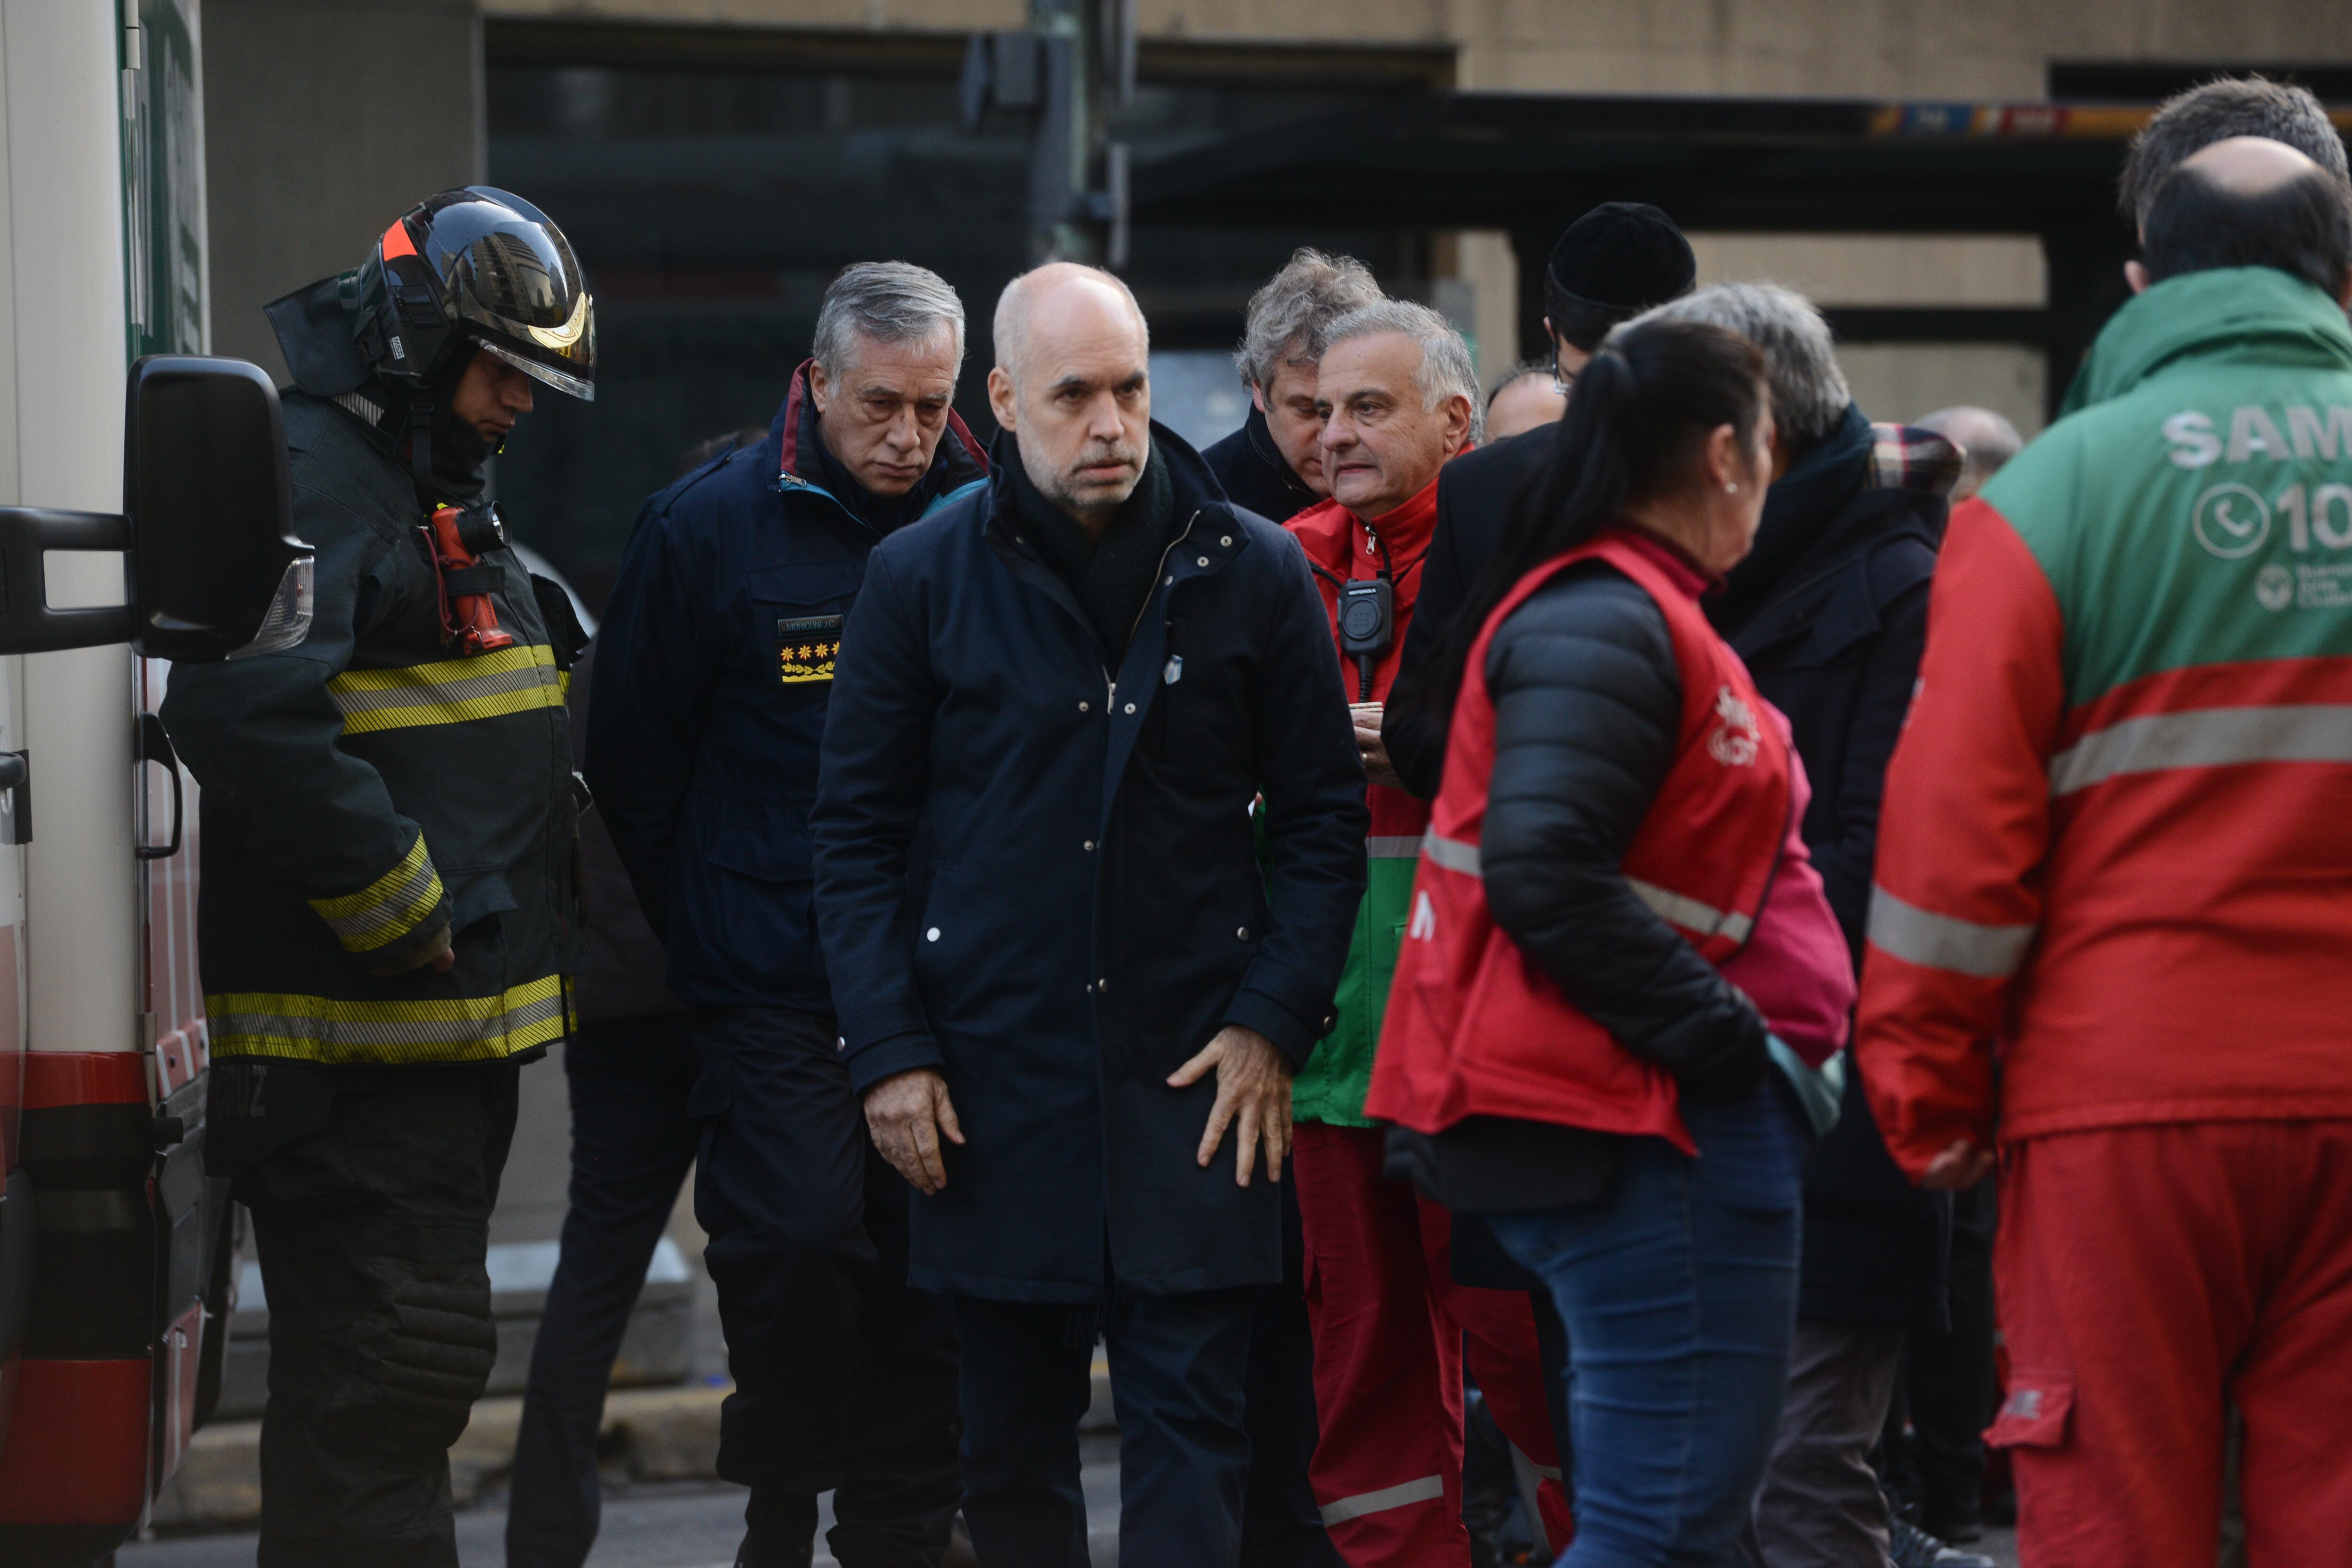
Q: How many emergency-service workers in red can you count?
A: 3